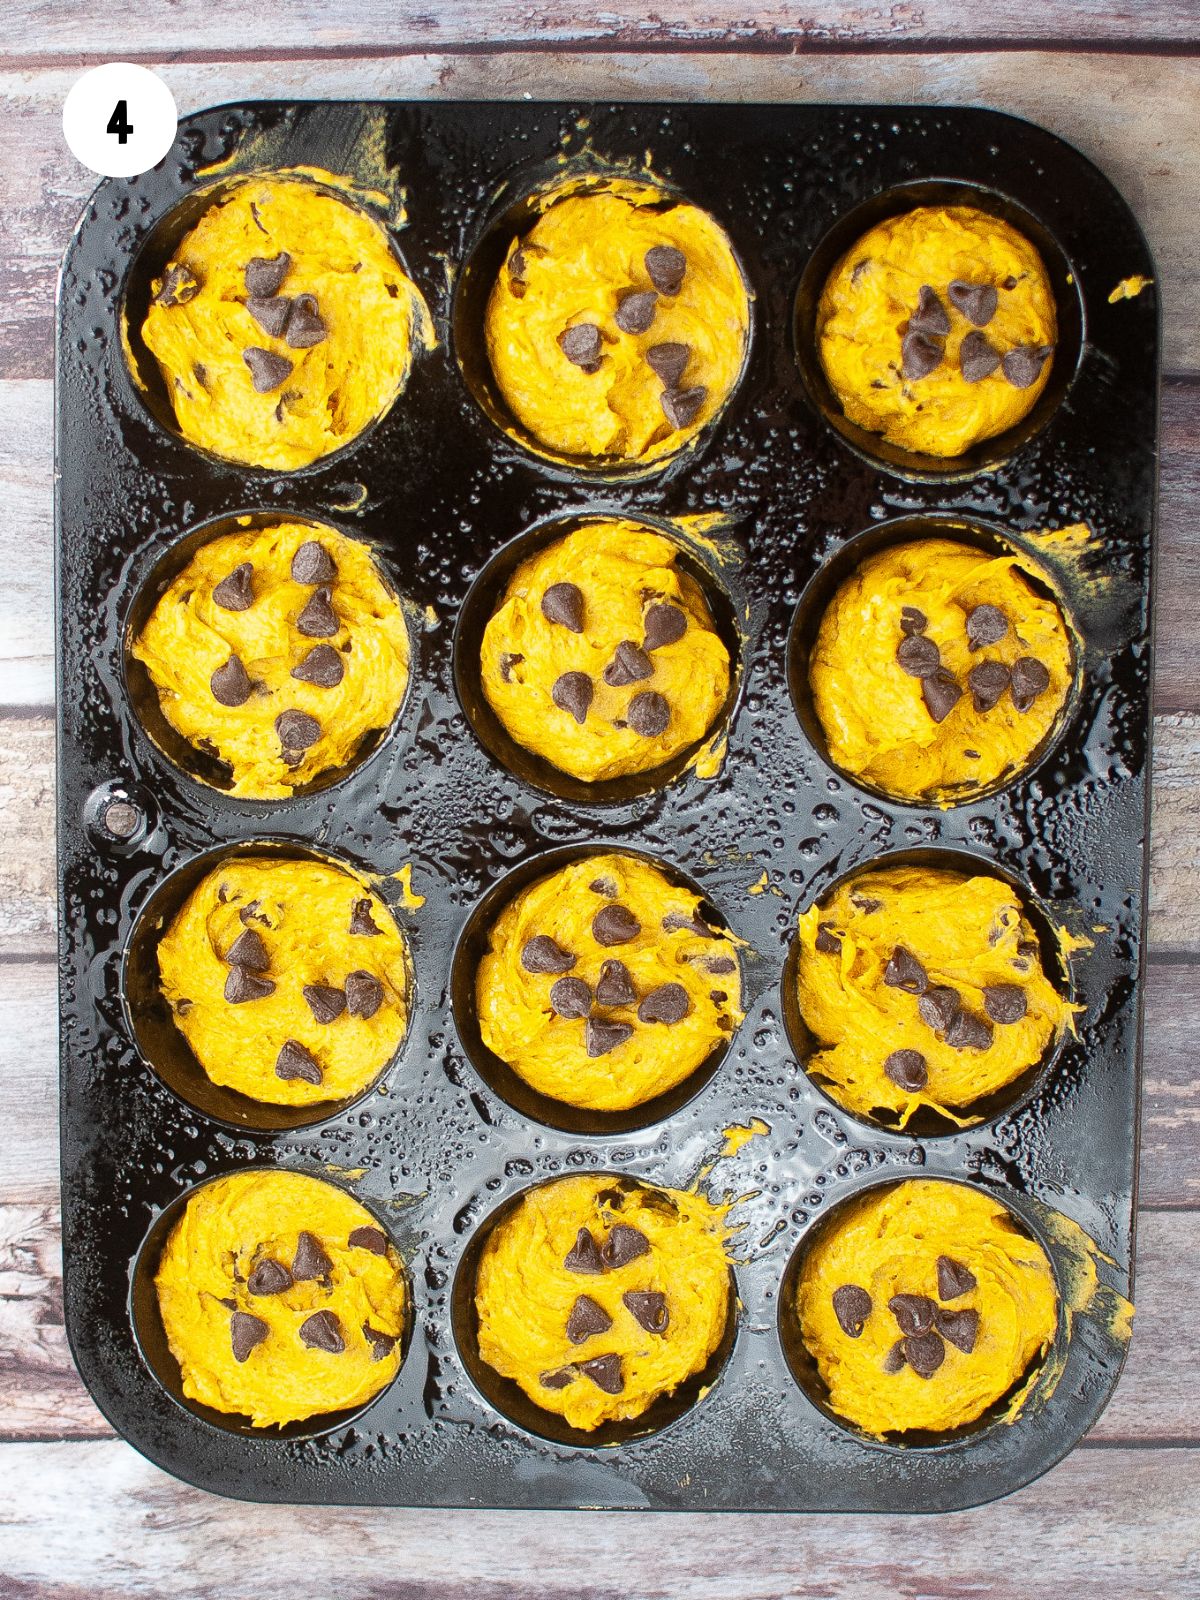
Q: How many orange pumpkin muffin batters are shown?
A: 12